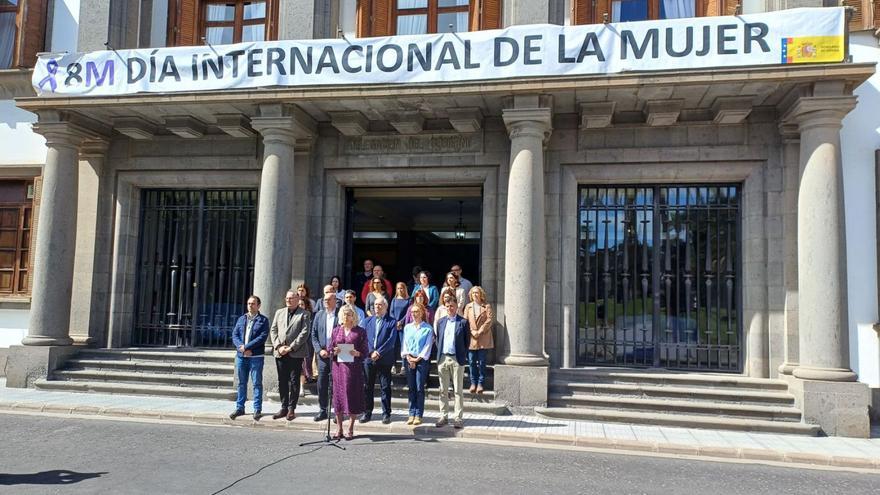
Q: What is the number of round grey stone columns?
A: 4